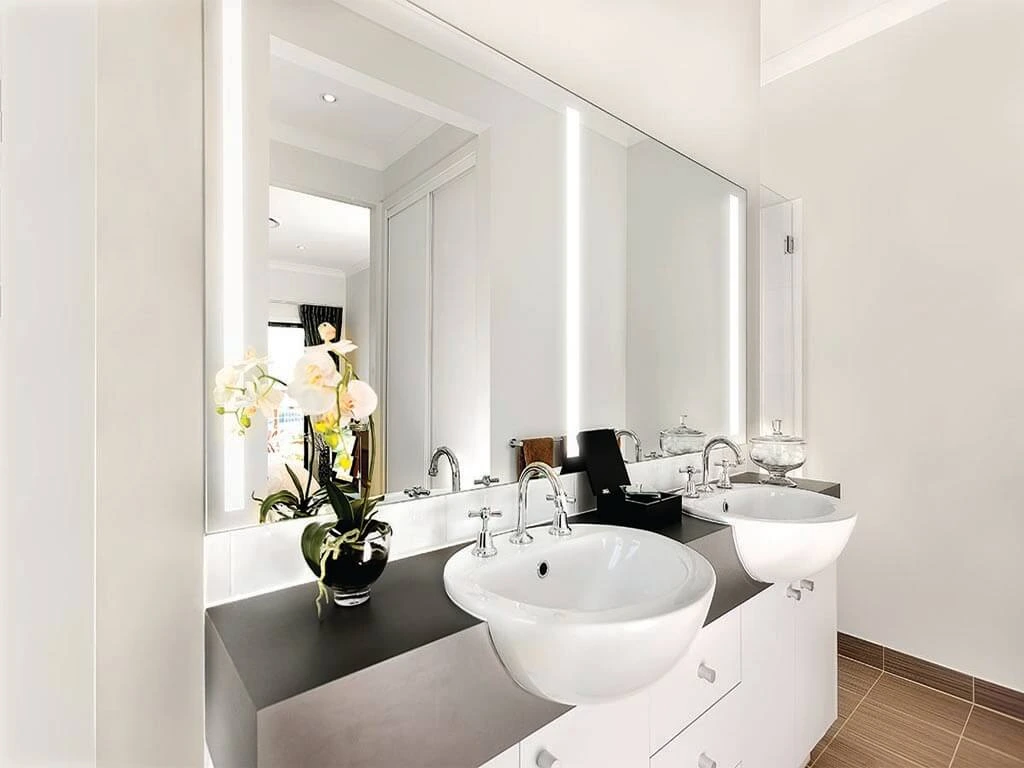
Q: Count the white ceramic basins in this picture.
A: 2